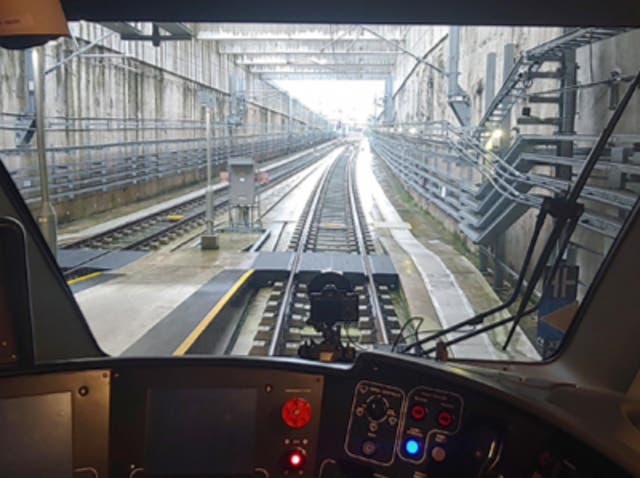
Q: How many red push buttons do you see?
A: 4